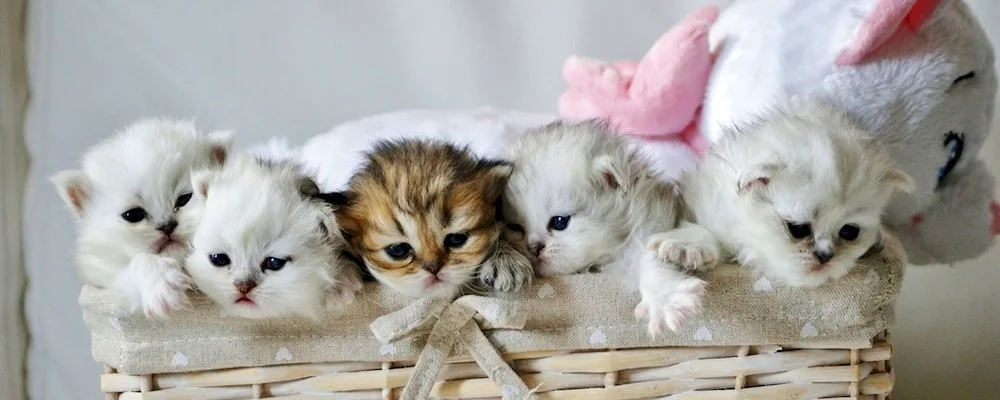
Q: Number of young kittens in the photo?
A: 5